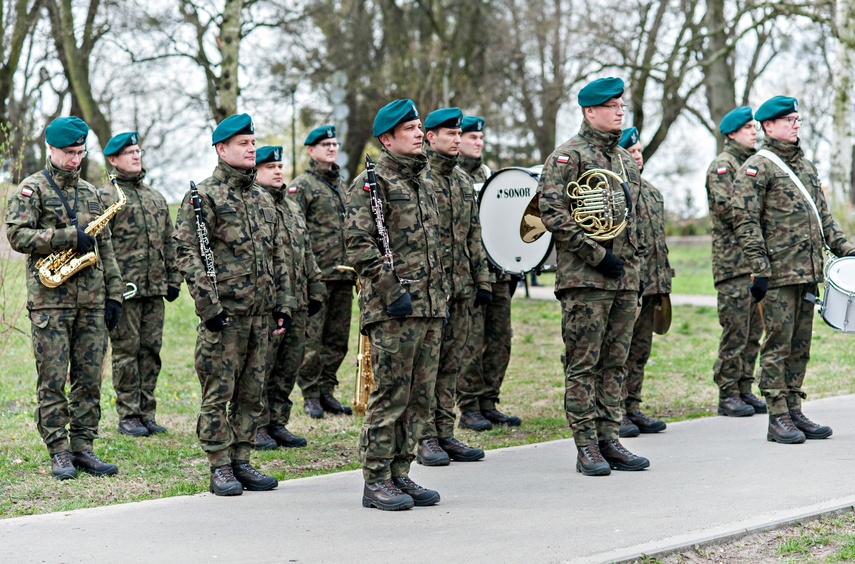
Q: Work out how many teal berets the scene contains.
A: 12